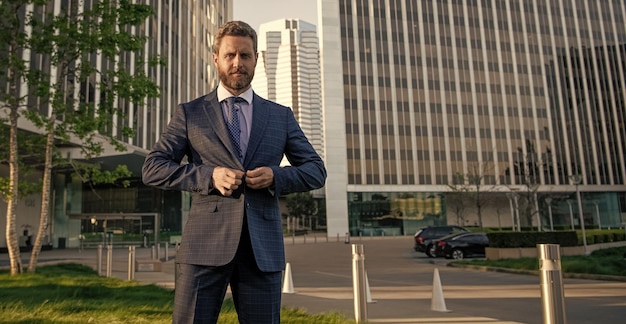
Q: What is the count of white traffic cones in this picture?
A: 3